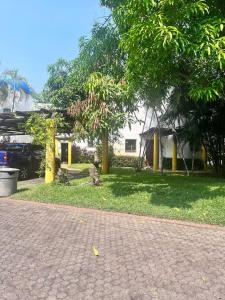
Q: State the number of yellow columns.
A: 6